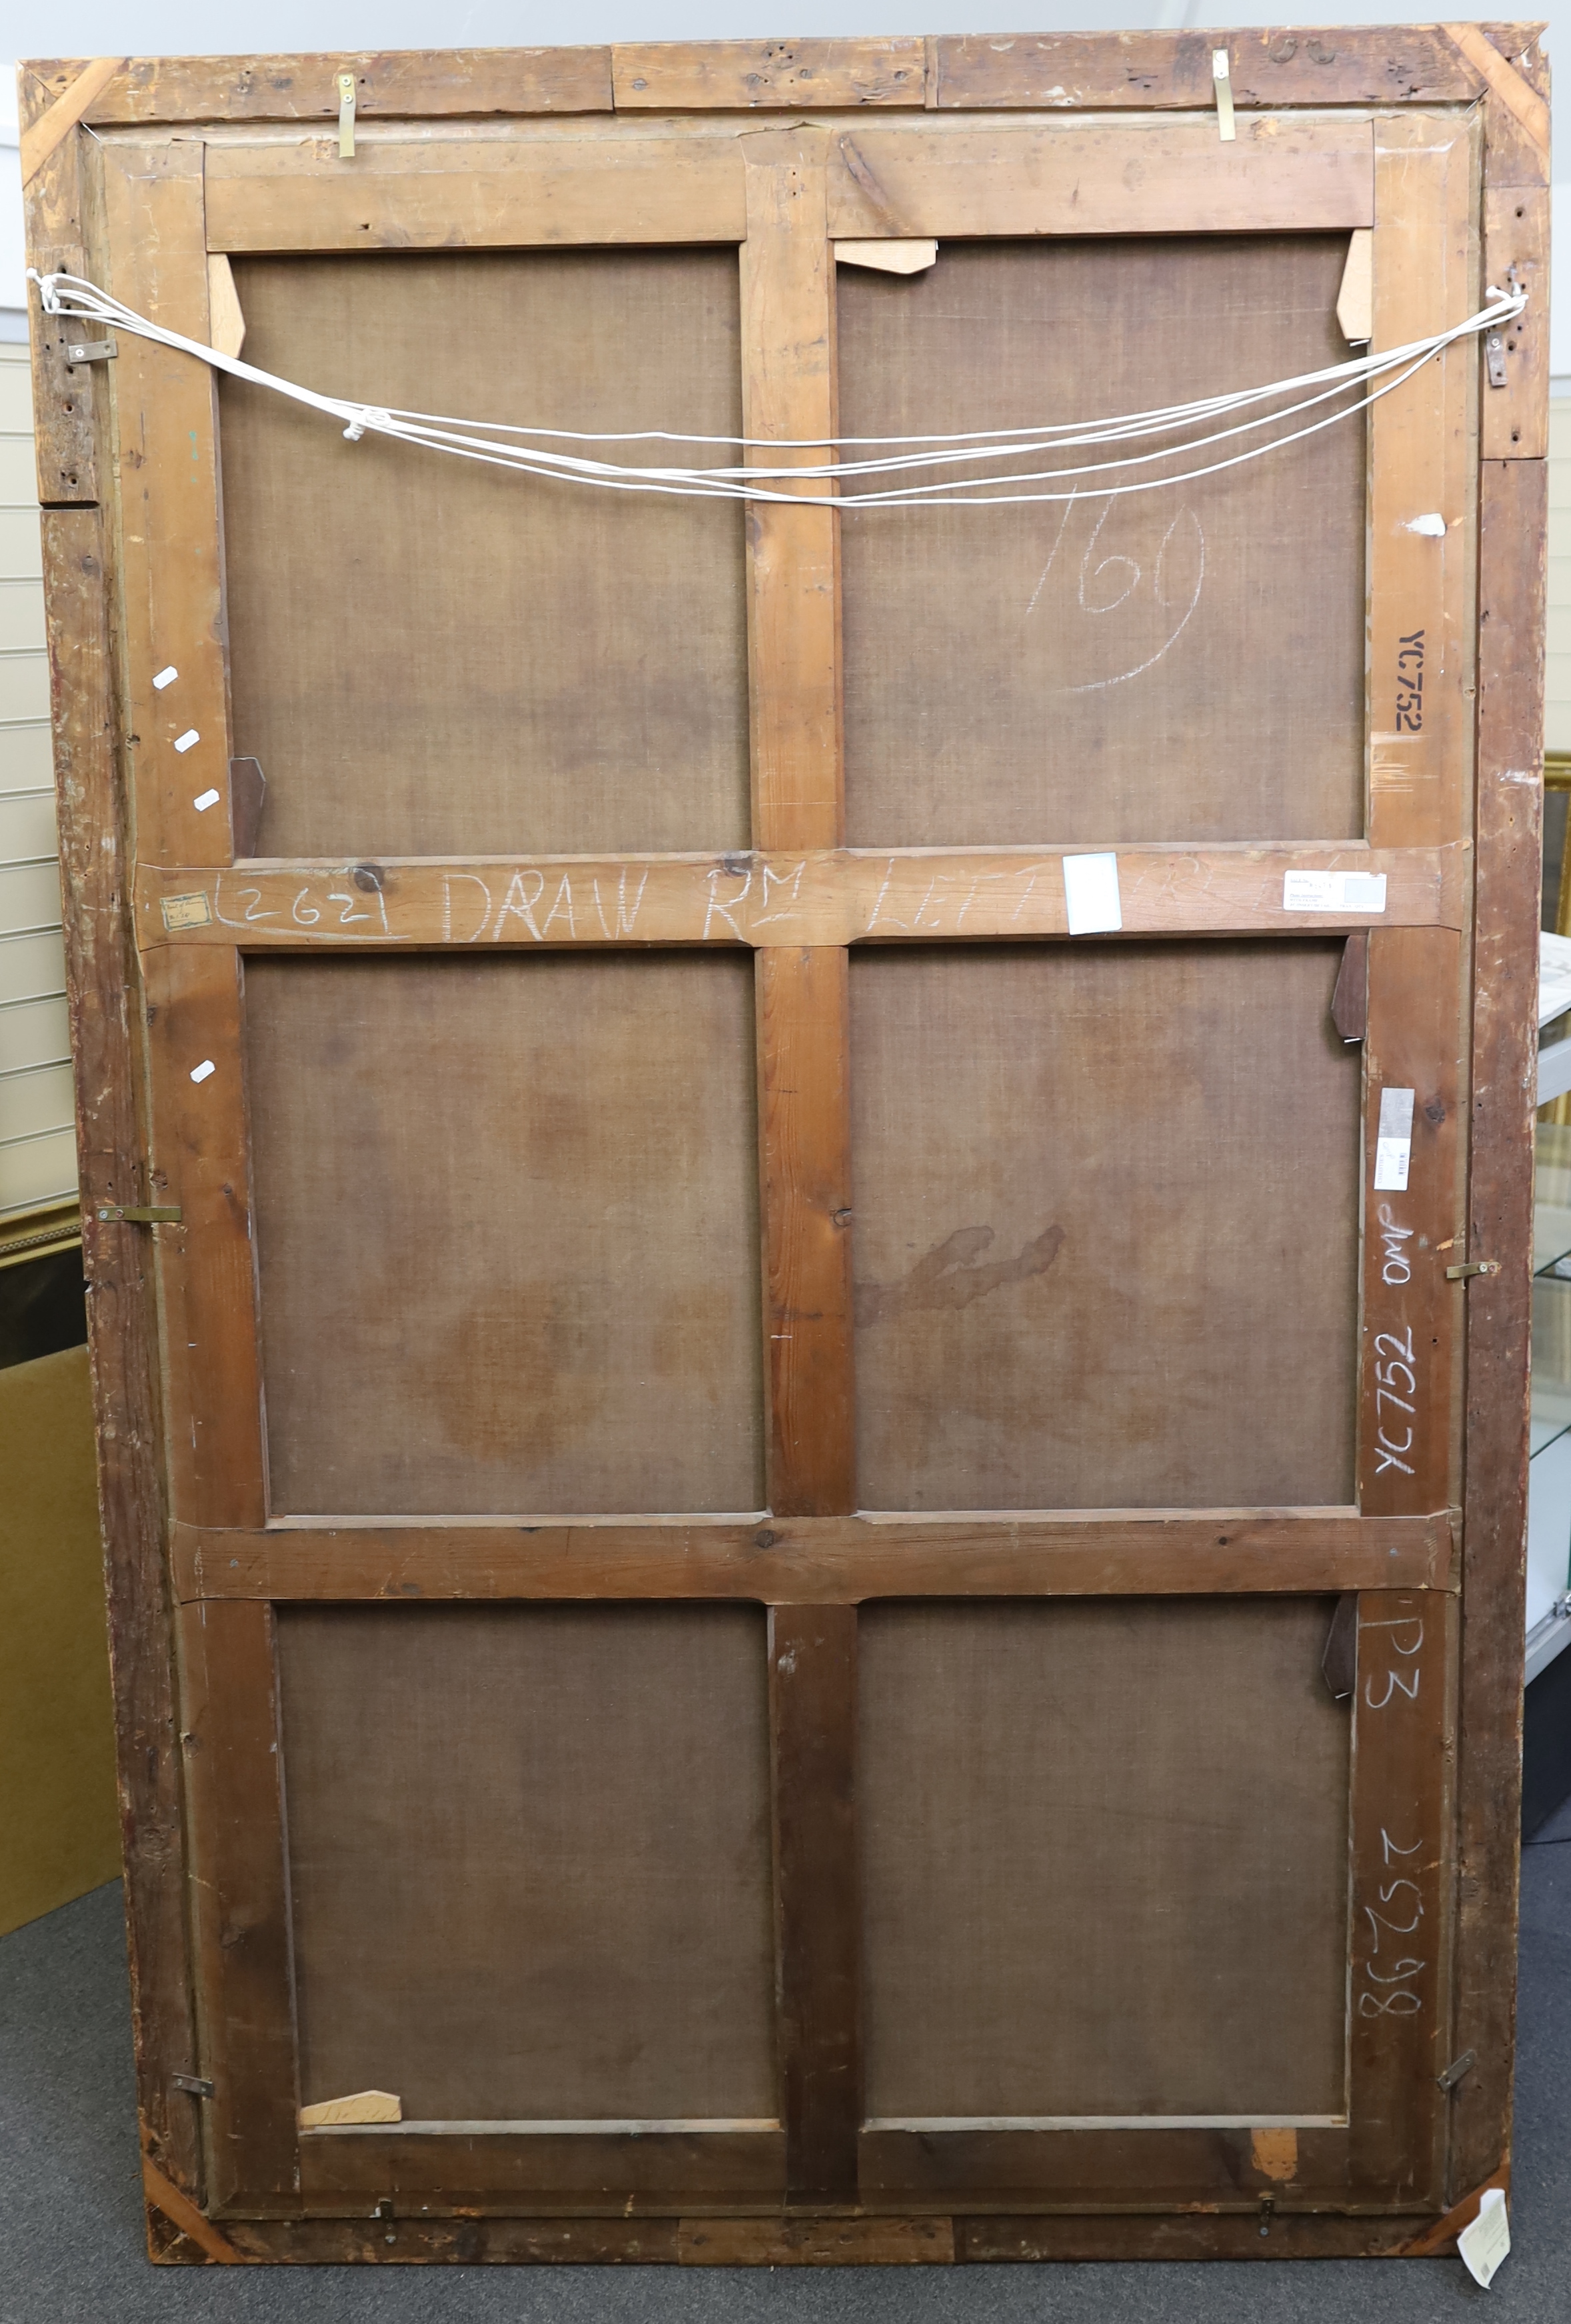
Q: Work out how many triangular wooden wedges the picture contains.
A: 7